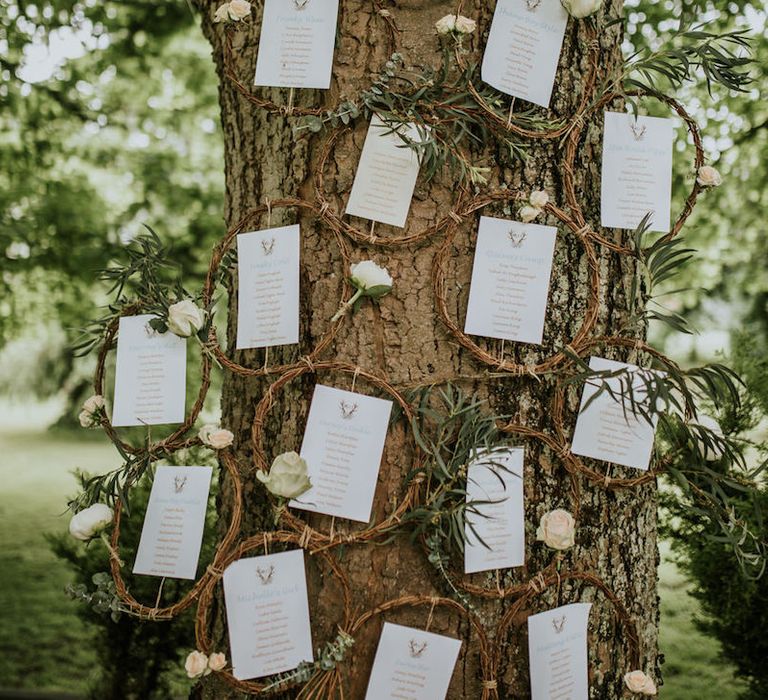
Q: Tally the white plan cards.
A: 14